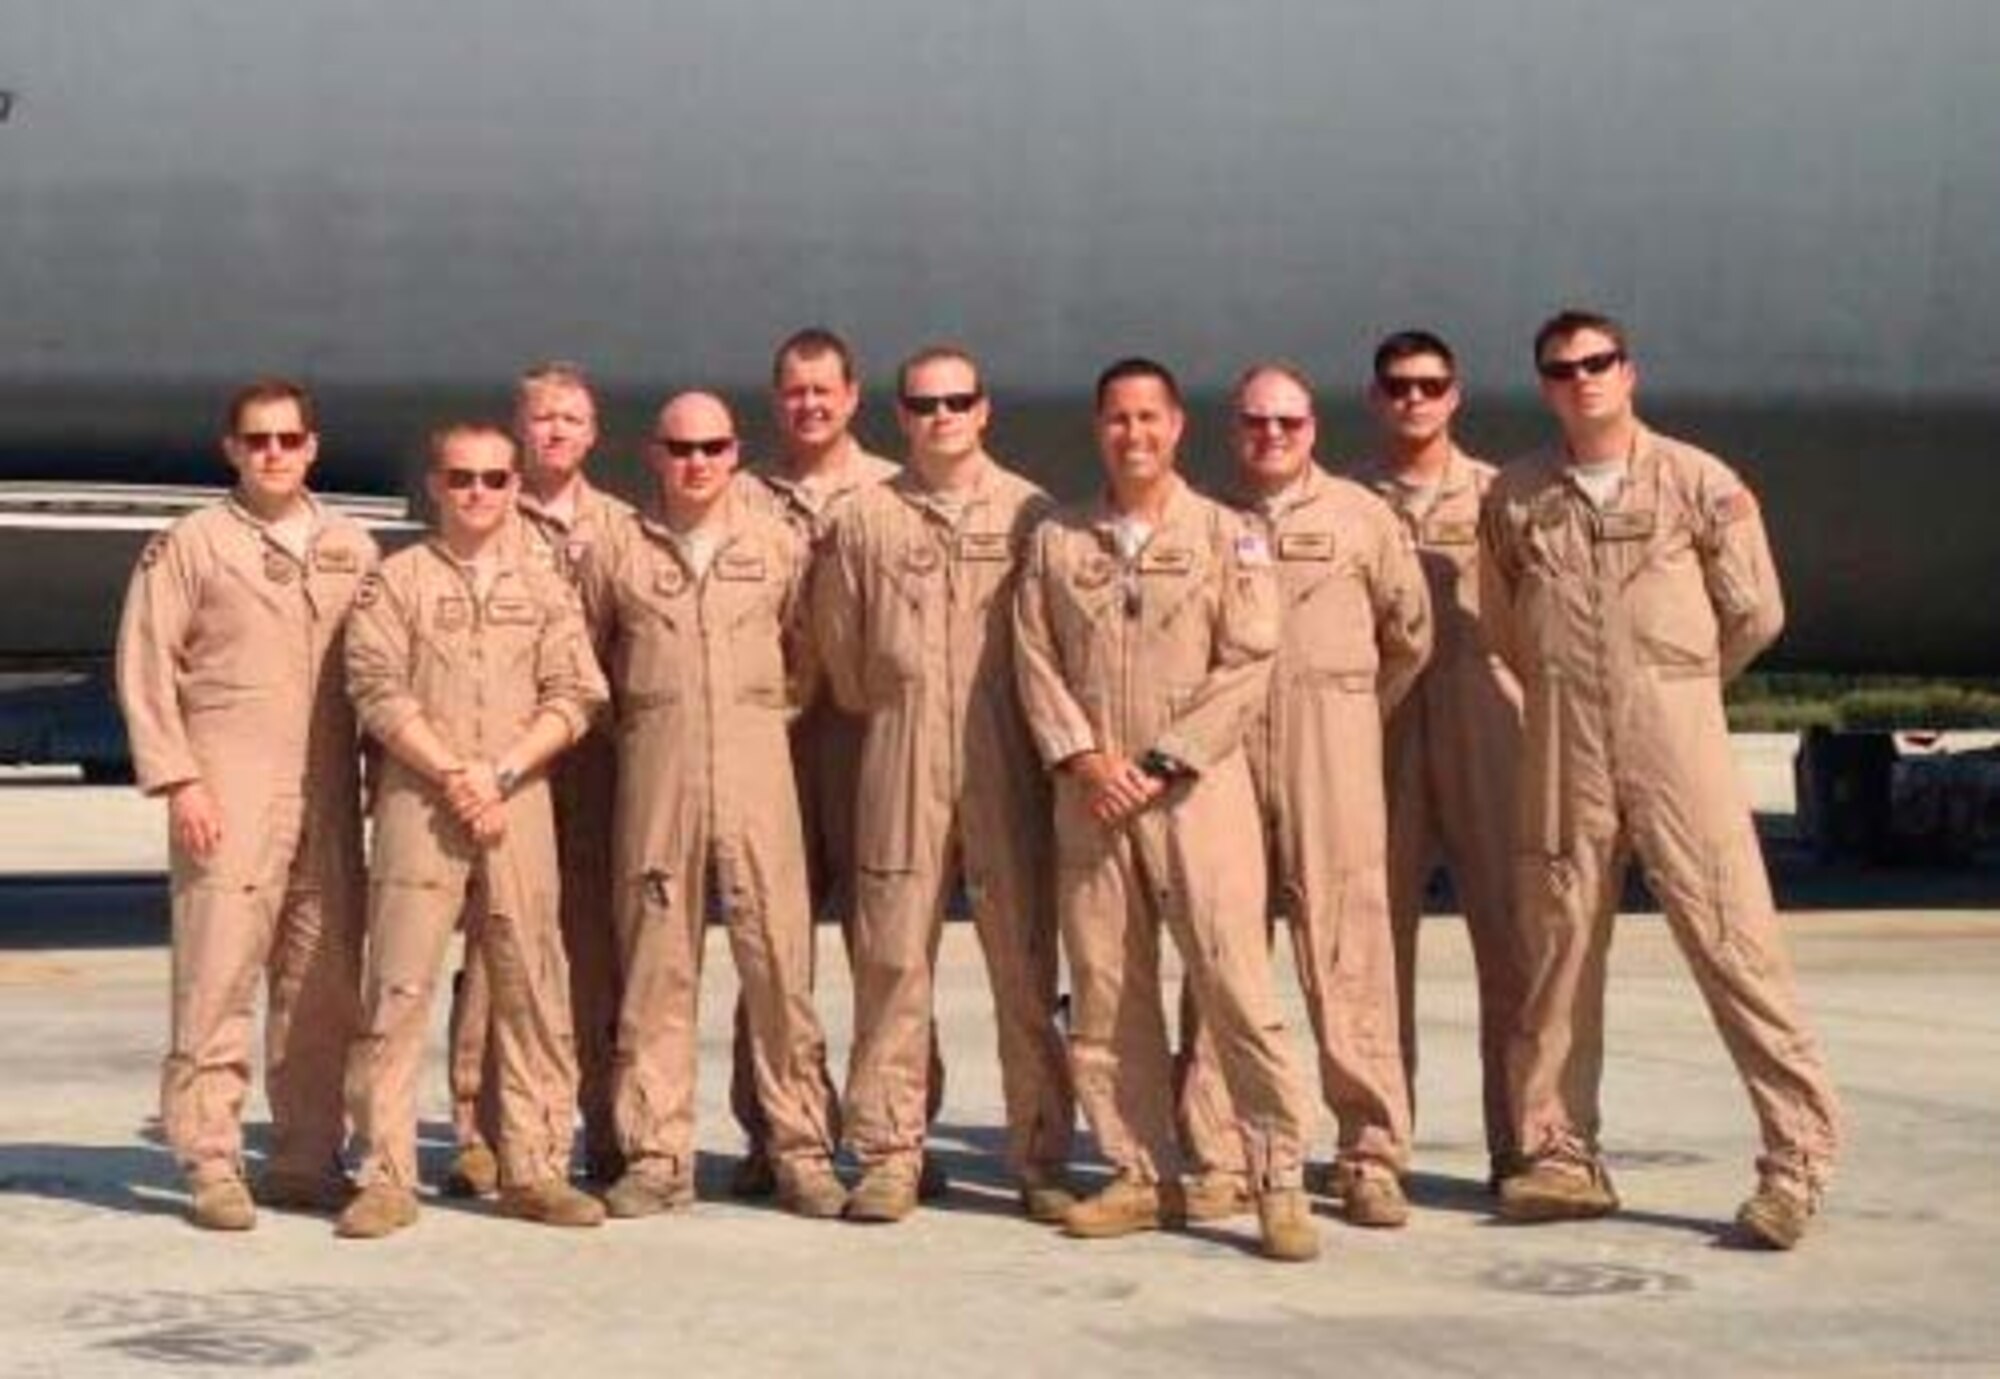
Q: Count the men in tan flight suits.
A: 10